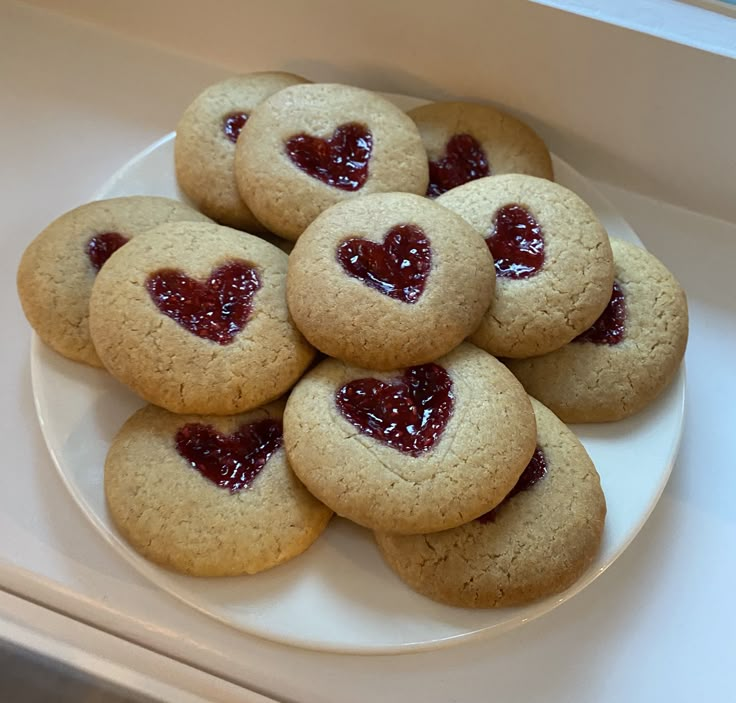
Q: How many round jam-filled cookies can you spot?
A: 11